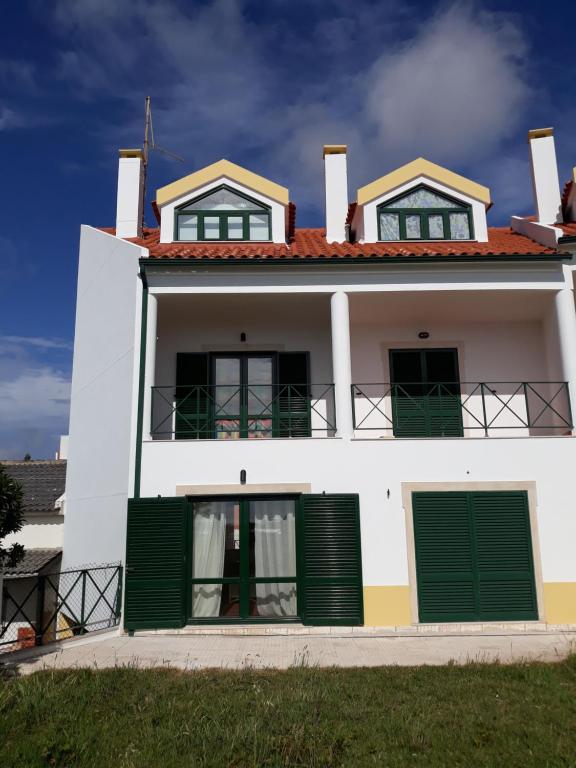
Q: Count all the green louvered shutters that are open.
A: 4